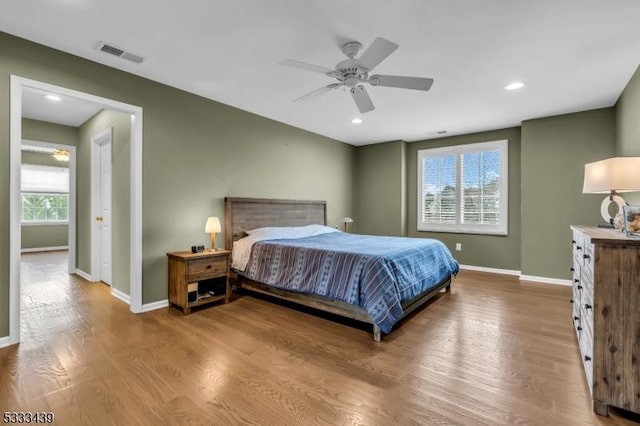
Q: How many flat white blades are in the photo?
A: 5